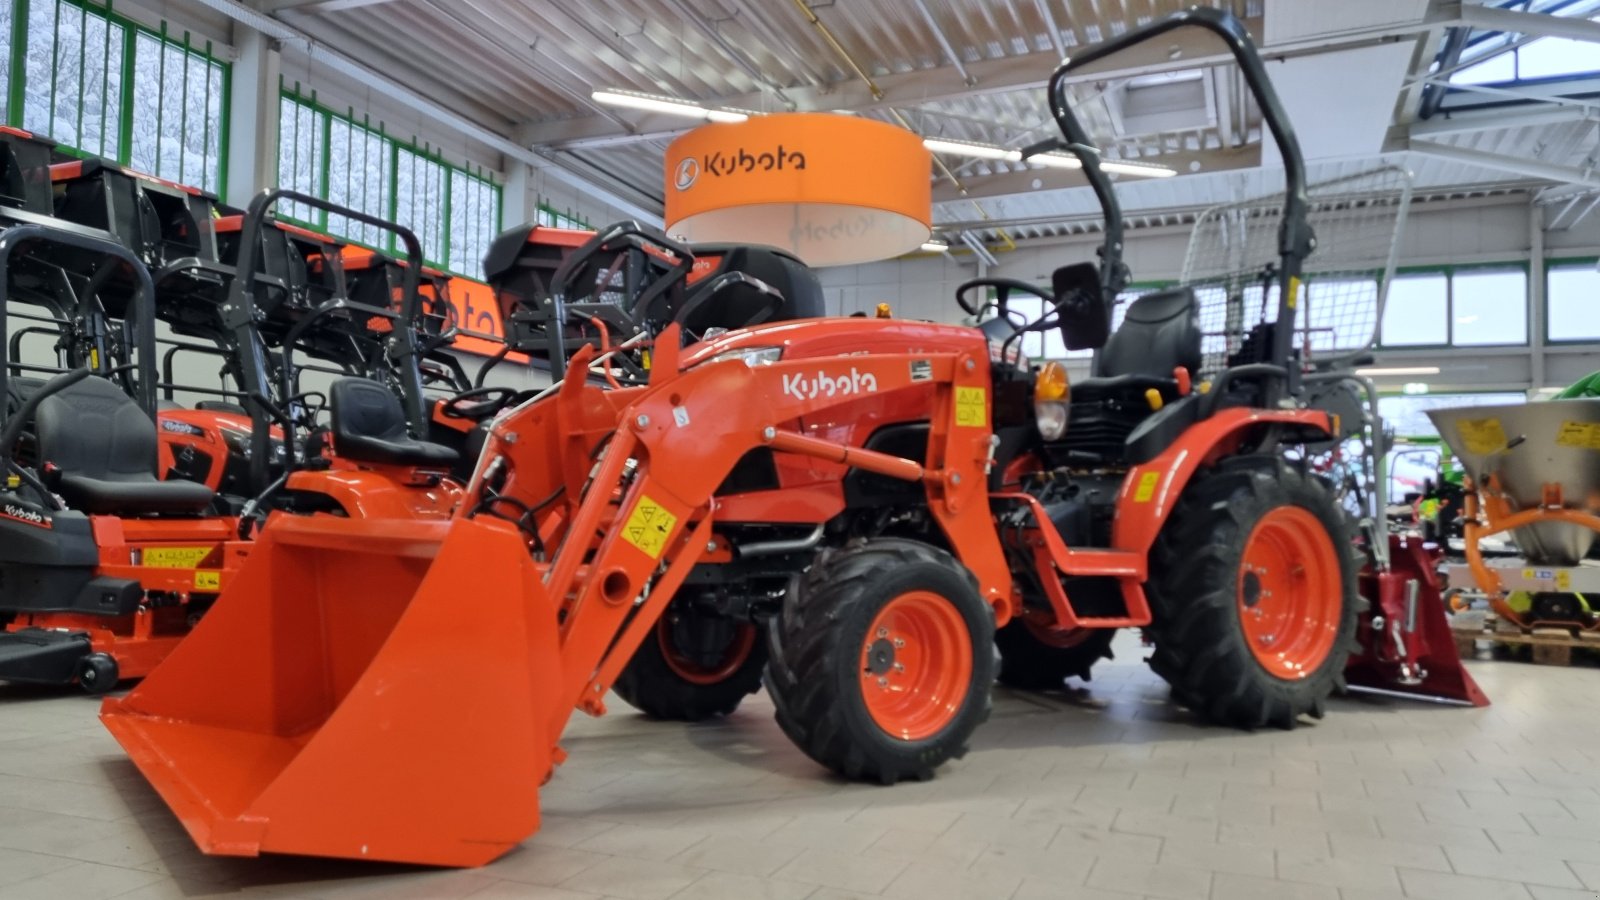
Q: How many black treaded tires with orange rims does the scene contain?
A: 4